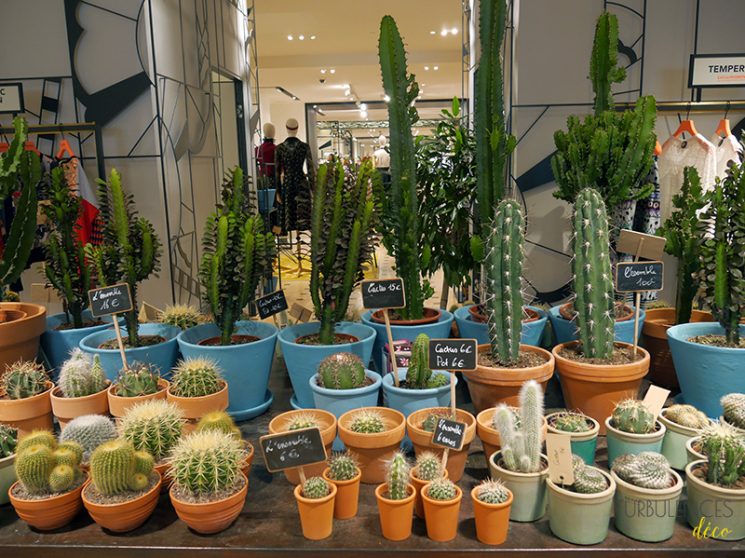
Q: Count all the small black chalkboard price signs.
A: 7